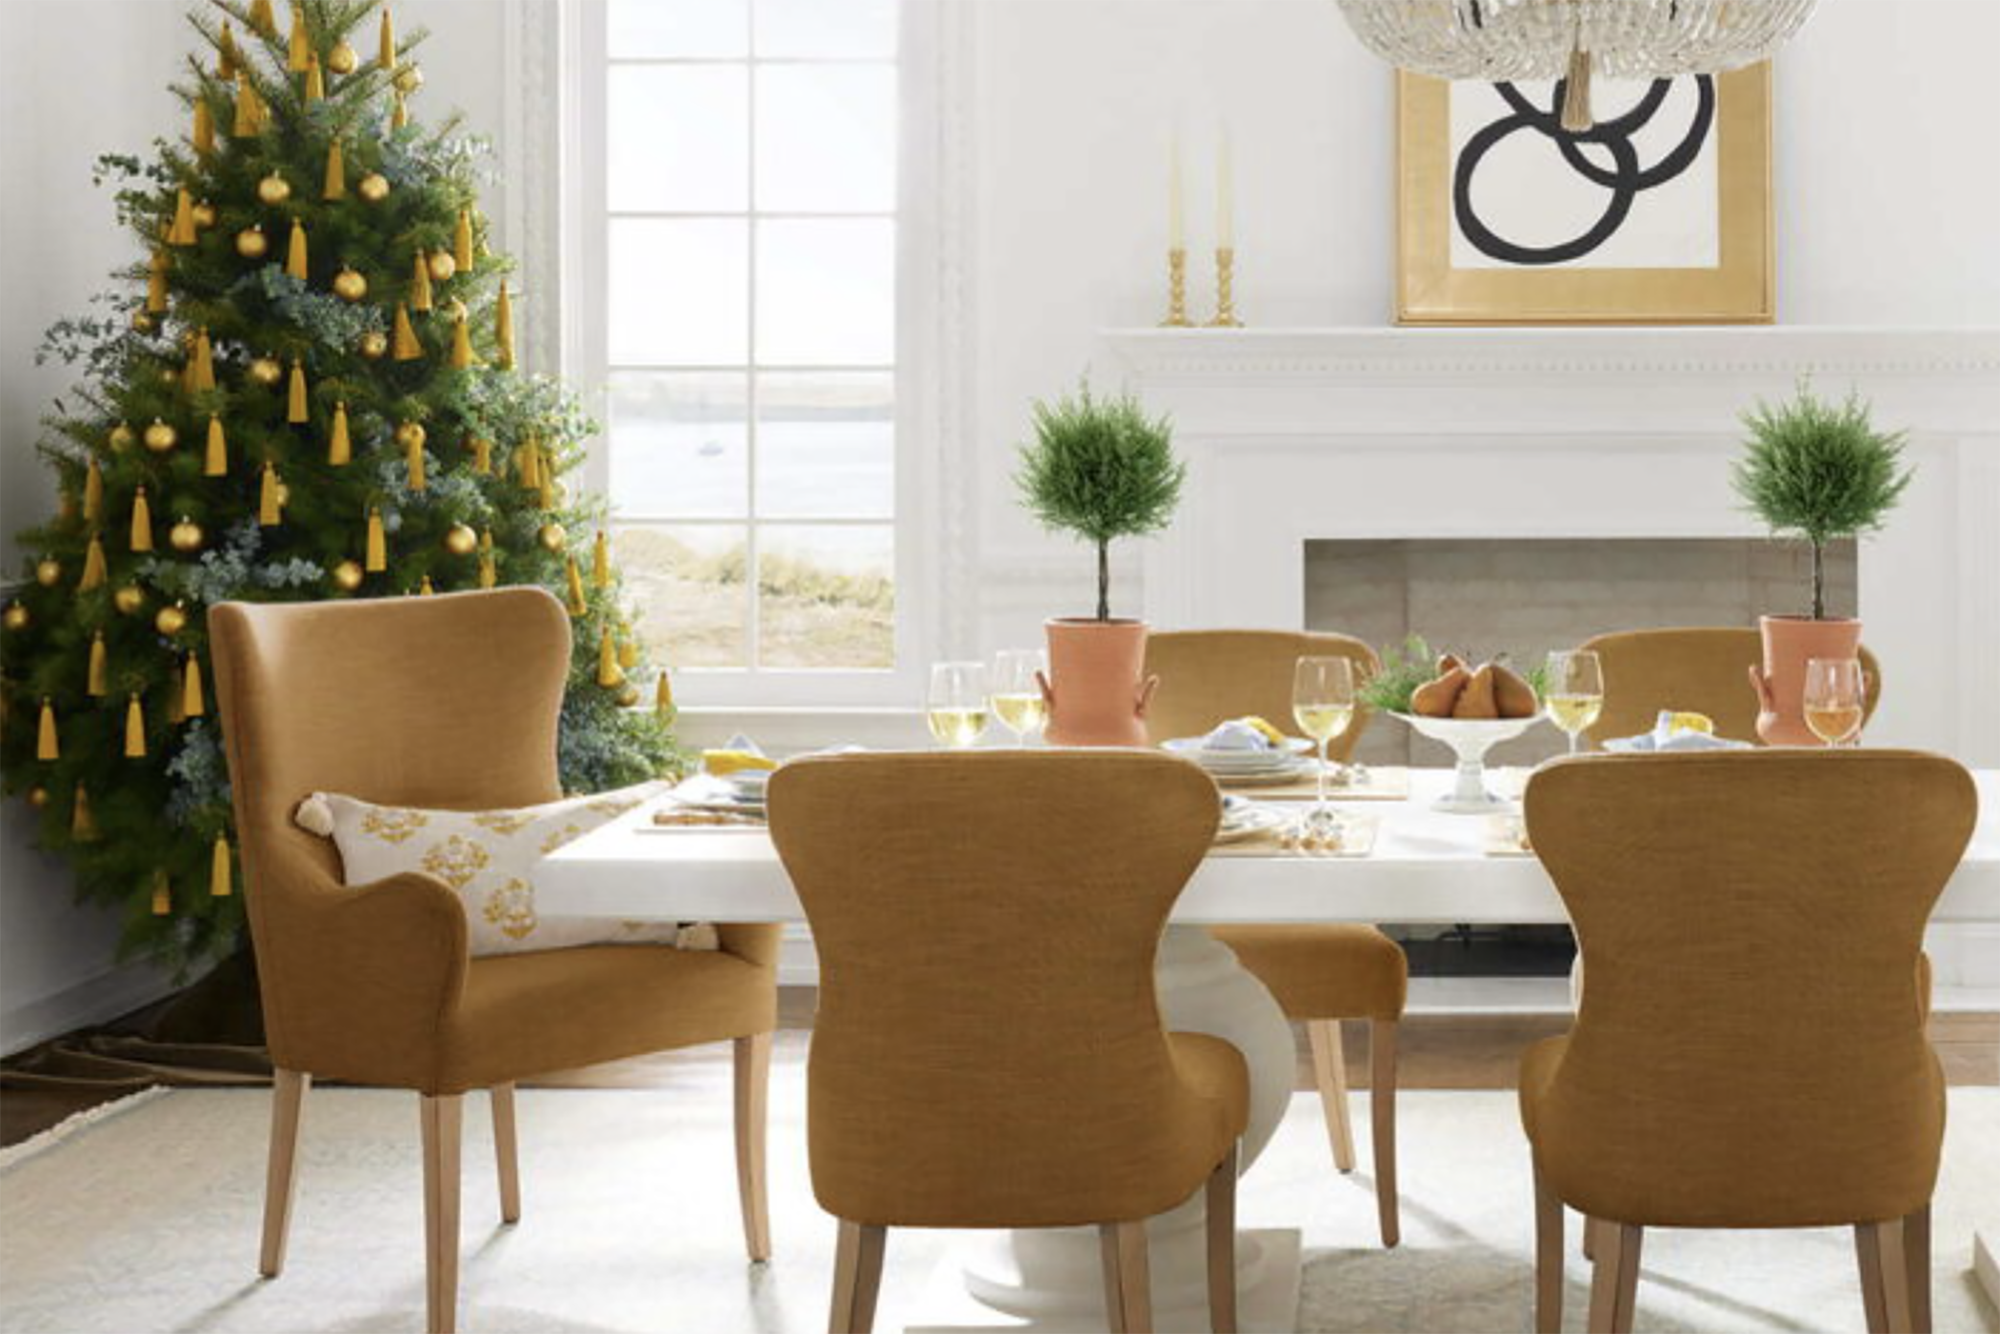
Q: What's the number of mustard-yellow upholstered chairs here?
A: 5